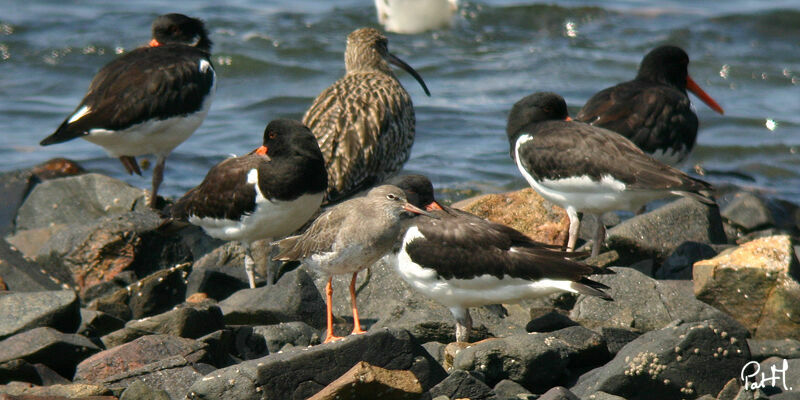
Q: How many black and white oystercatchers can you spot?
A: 5